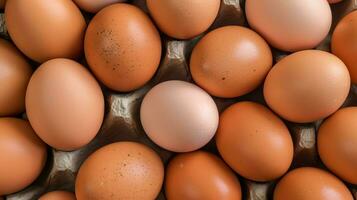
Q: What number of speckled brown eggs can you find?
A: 3